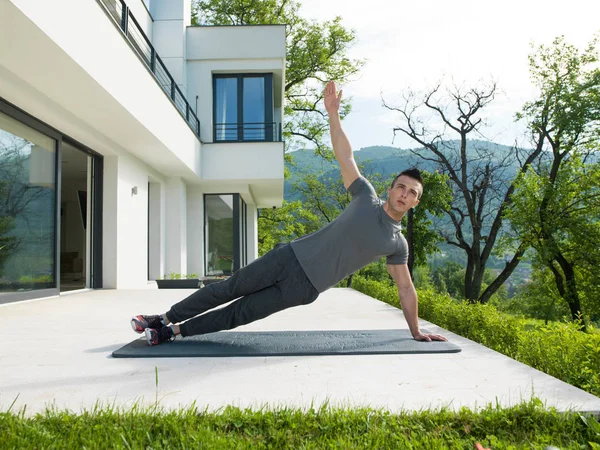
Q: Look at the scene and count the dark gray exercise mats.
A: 1